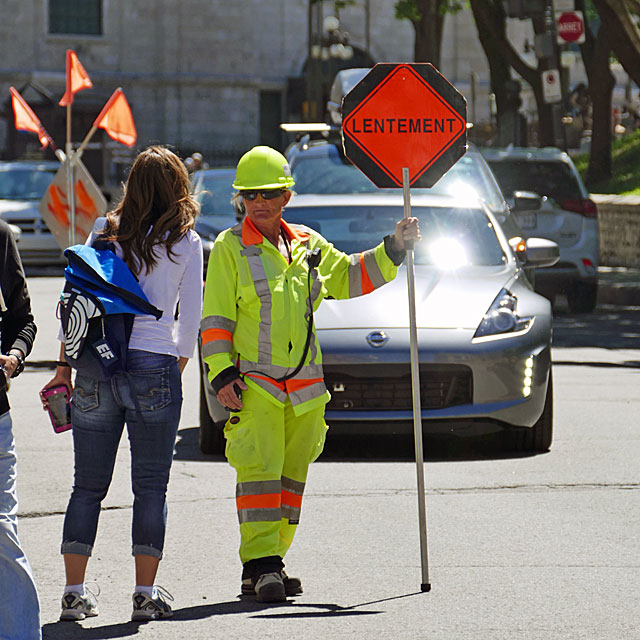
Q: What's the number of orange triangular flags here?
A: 3